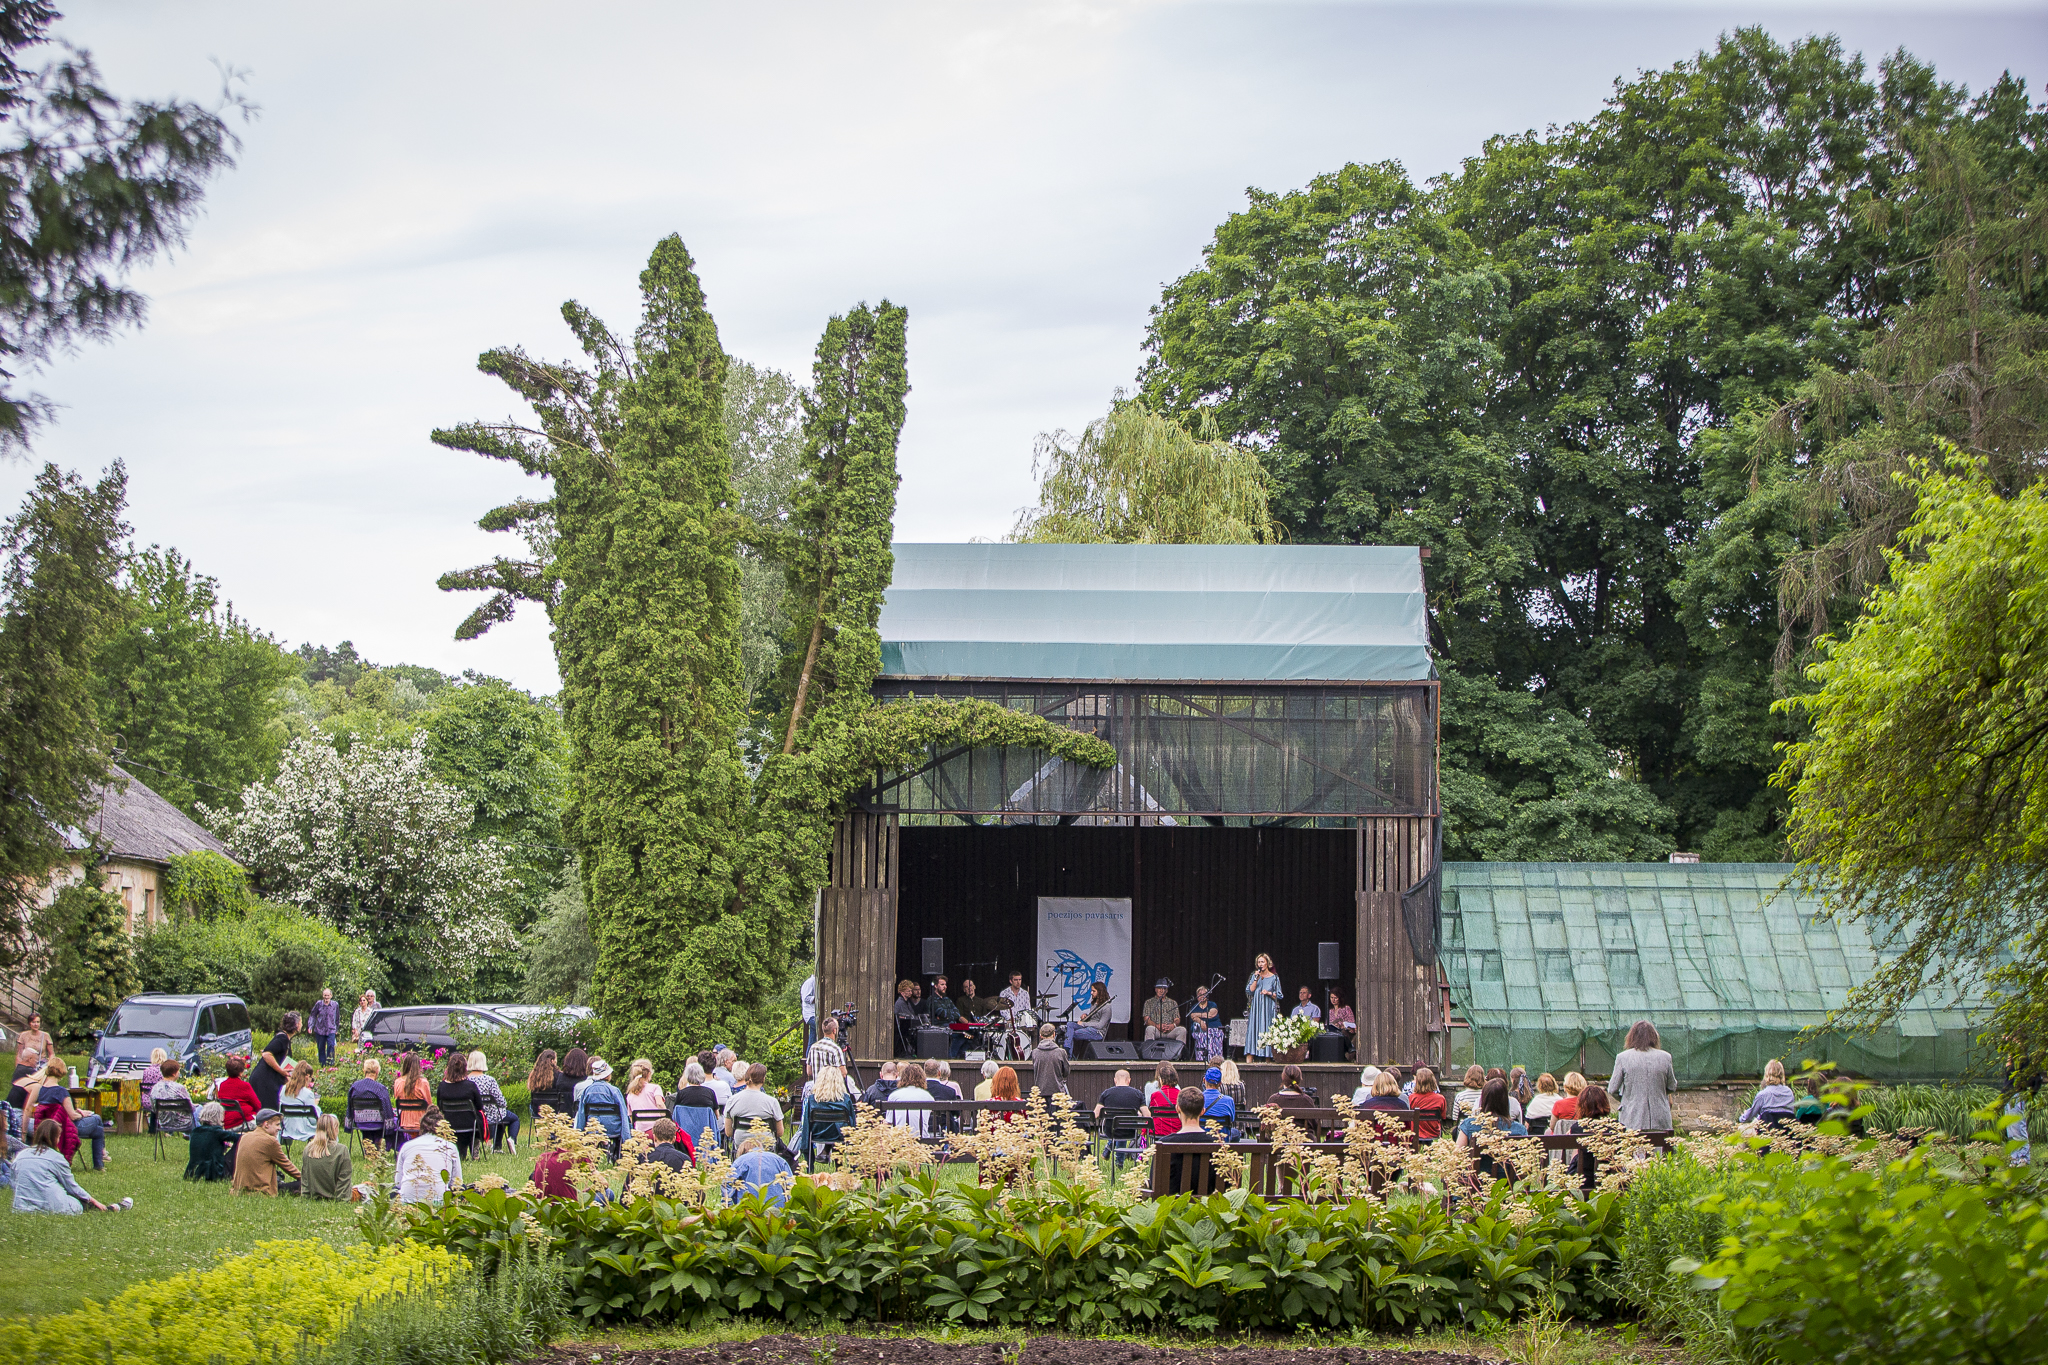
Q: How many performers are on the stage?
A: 11